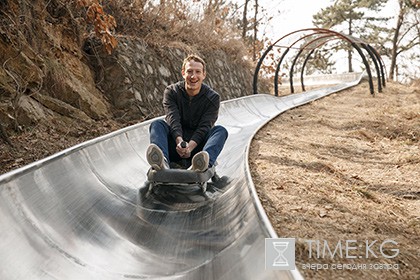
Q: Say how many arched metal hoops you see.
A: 4